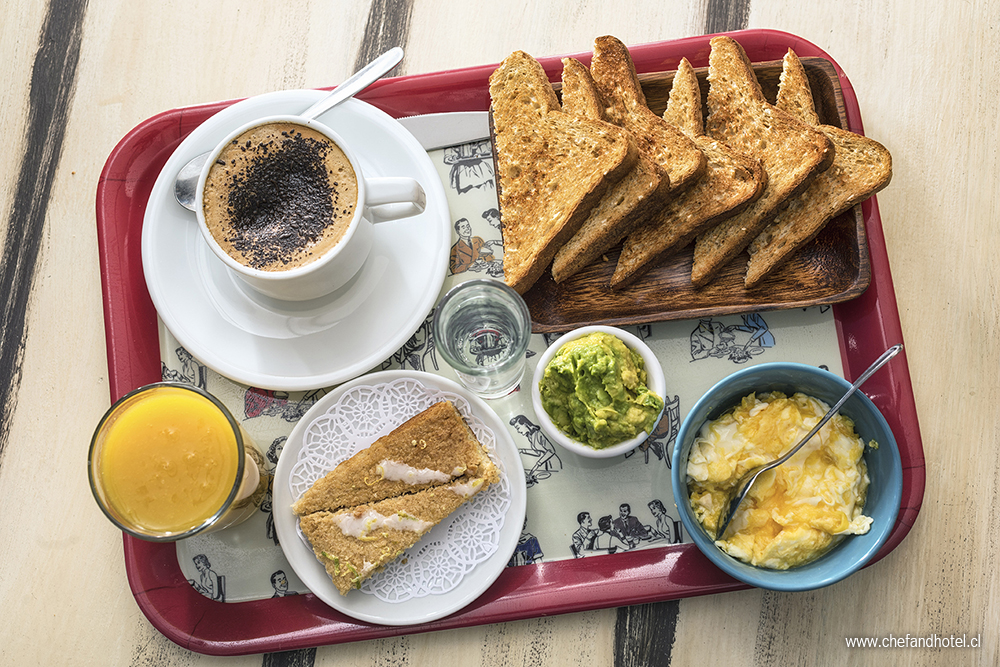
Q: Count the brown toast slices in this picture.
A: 6